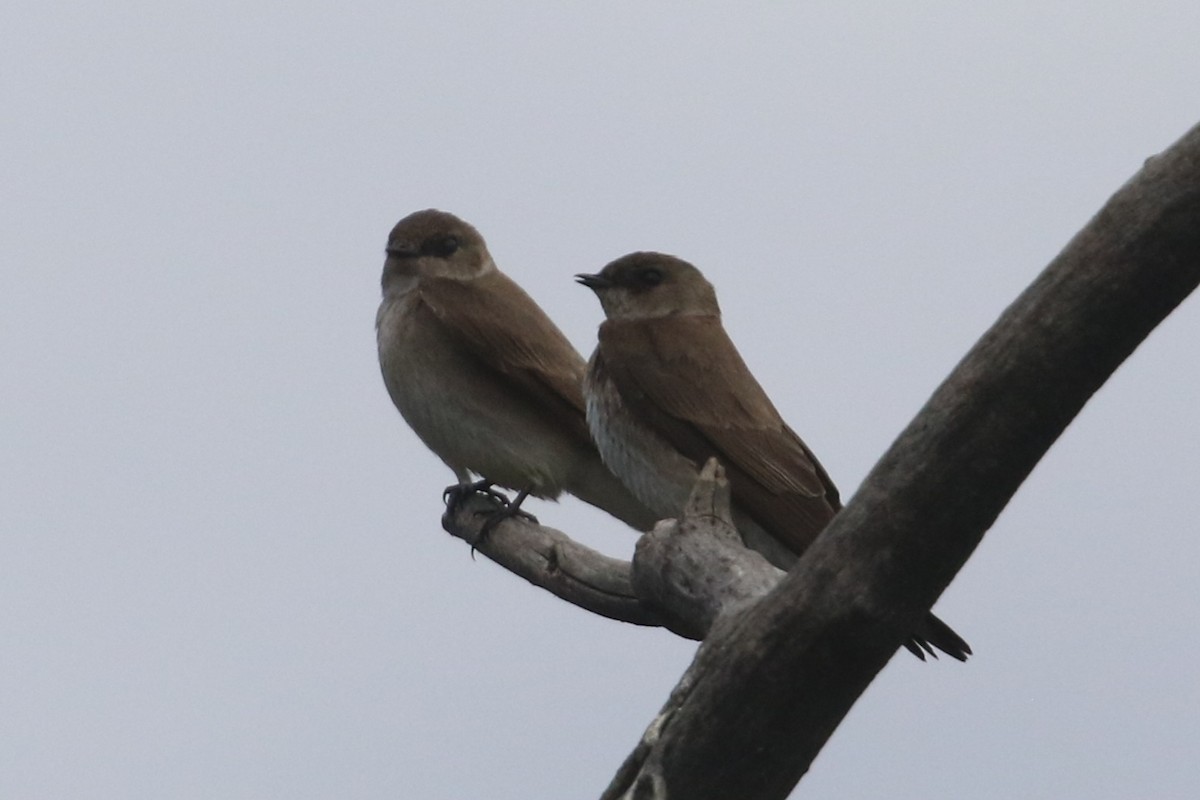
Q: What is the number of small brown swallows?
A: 2